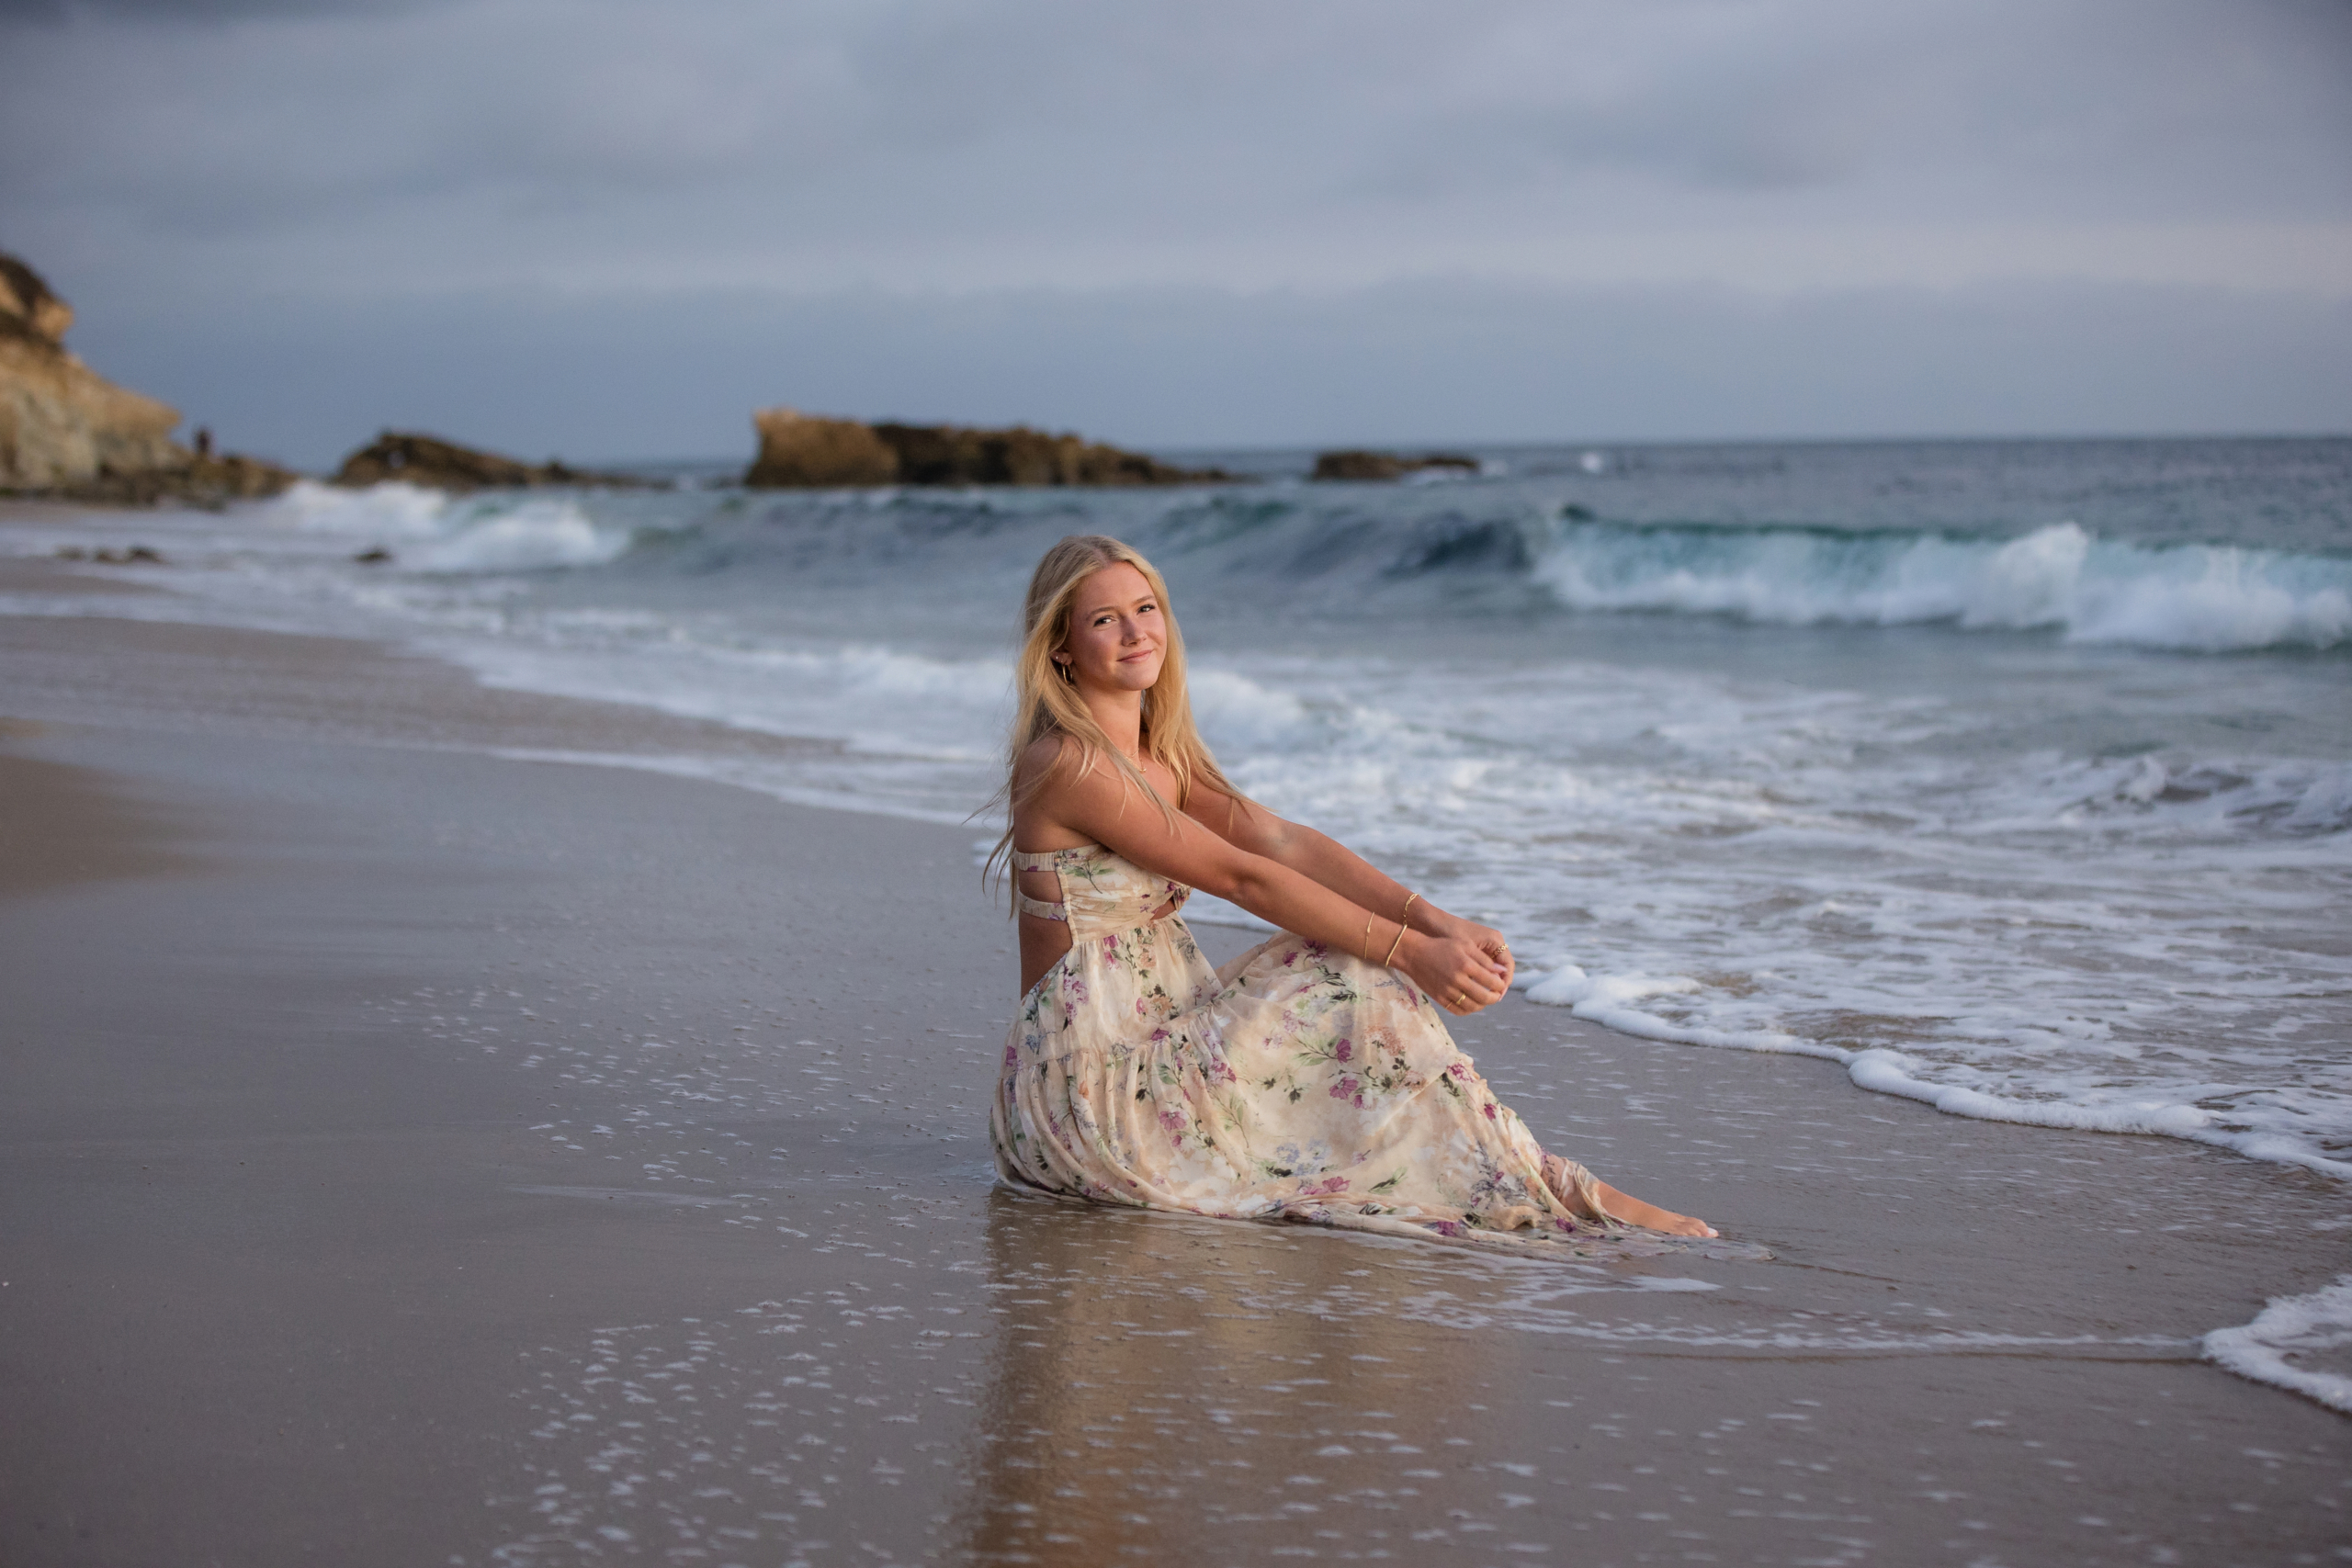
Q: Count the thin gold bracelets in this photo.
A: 3